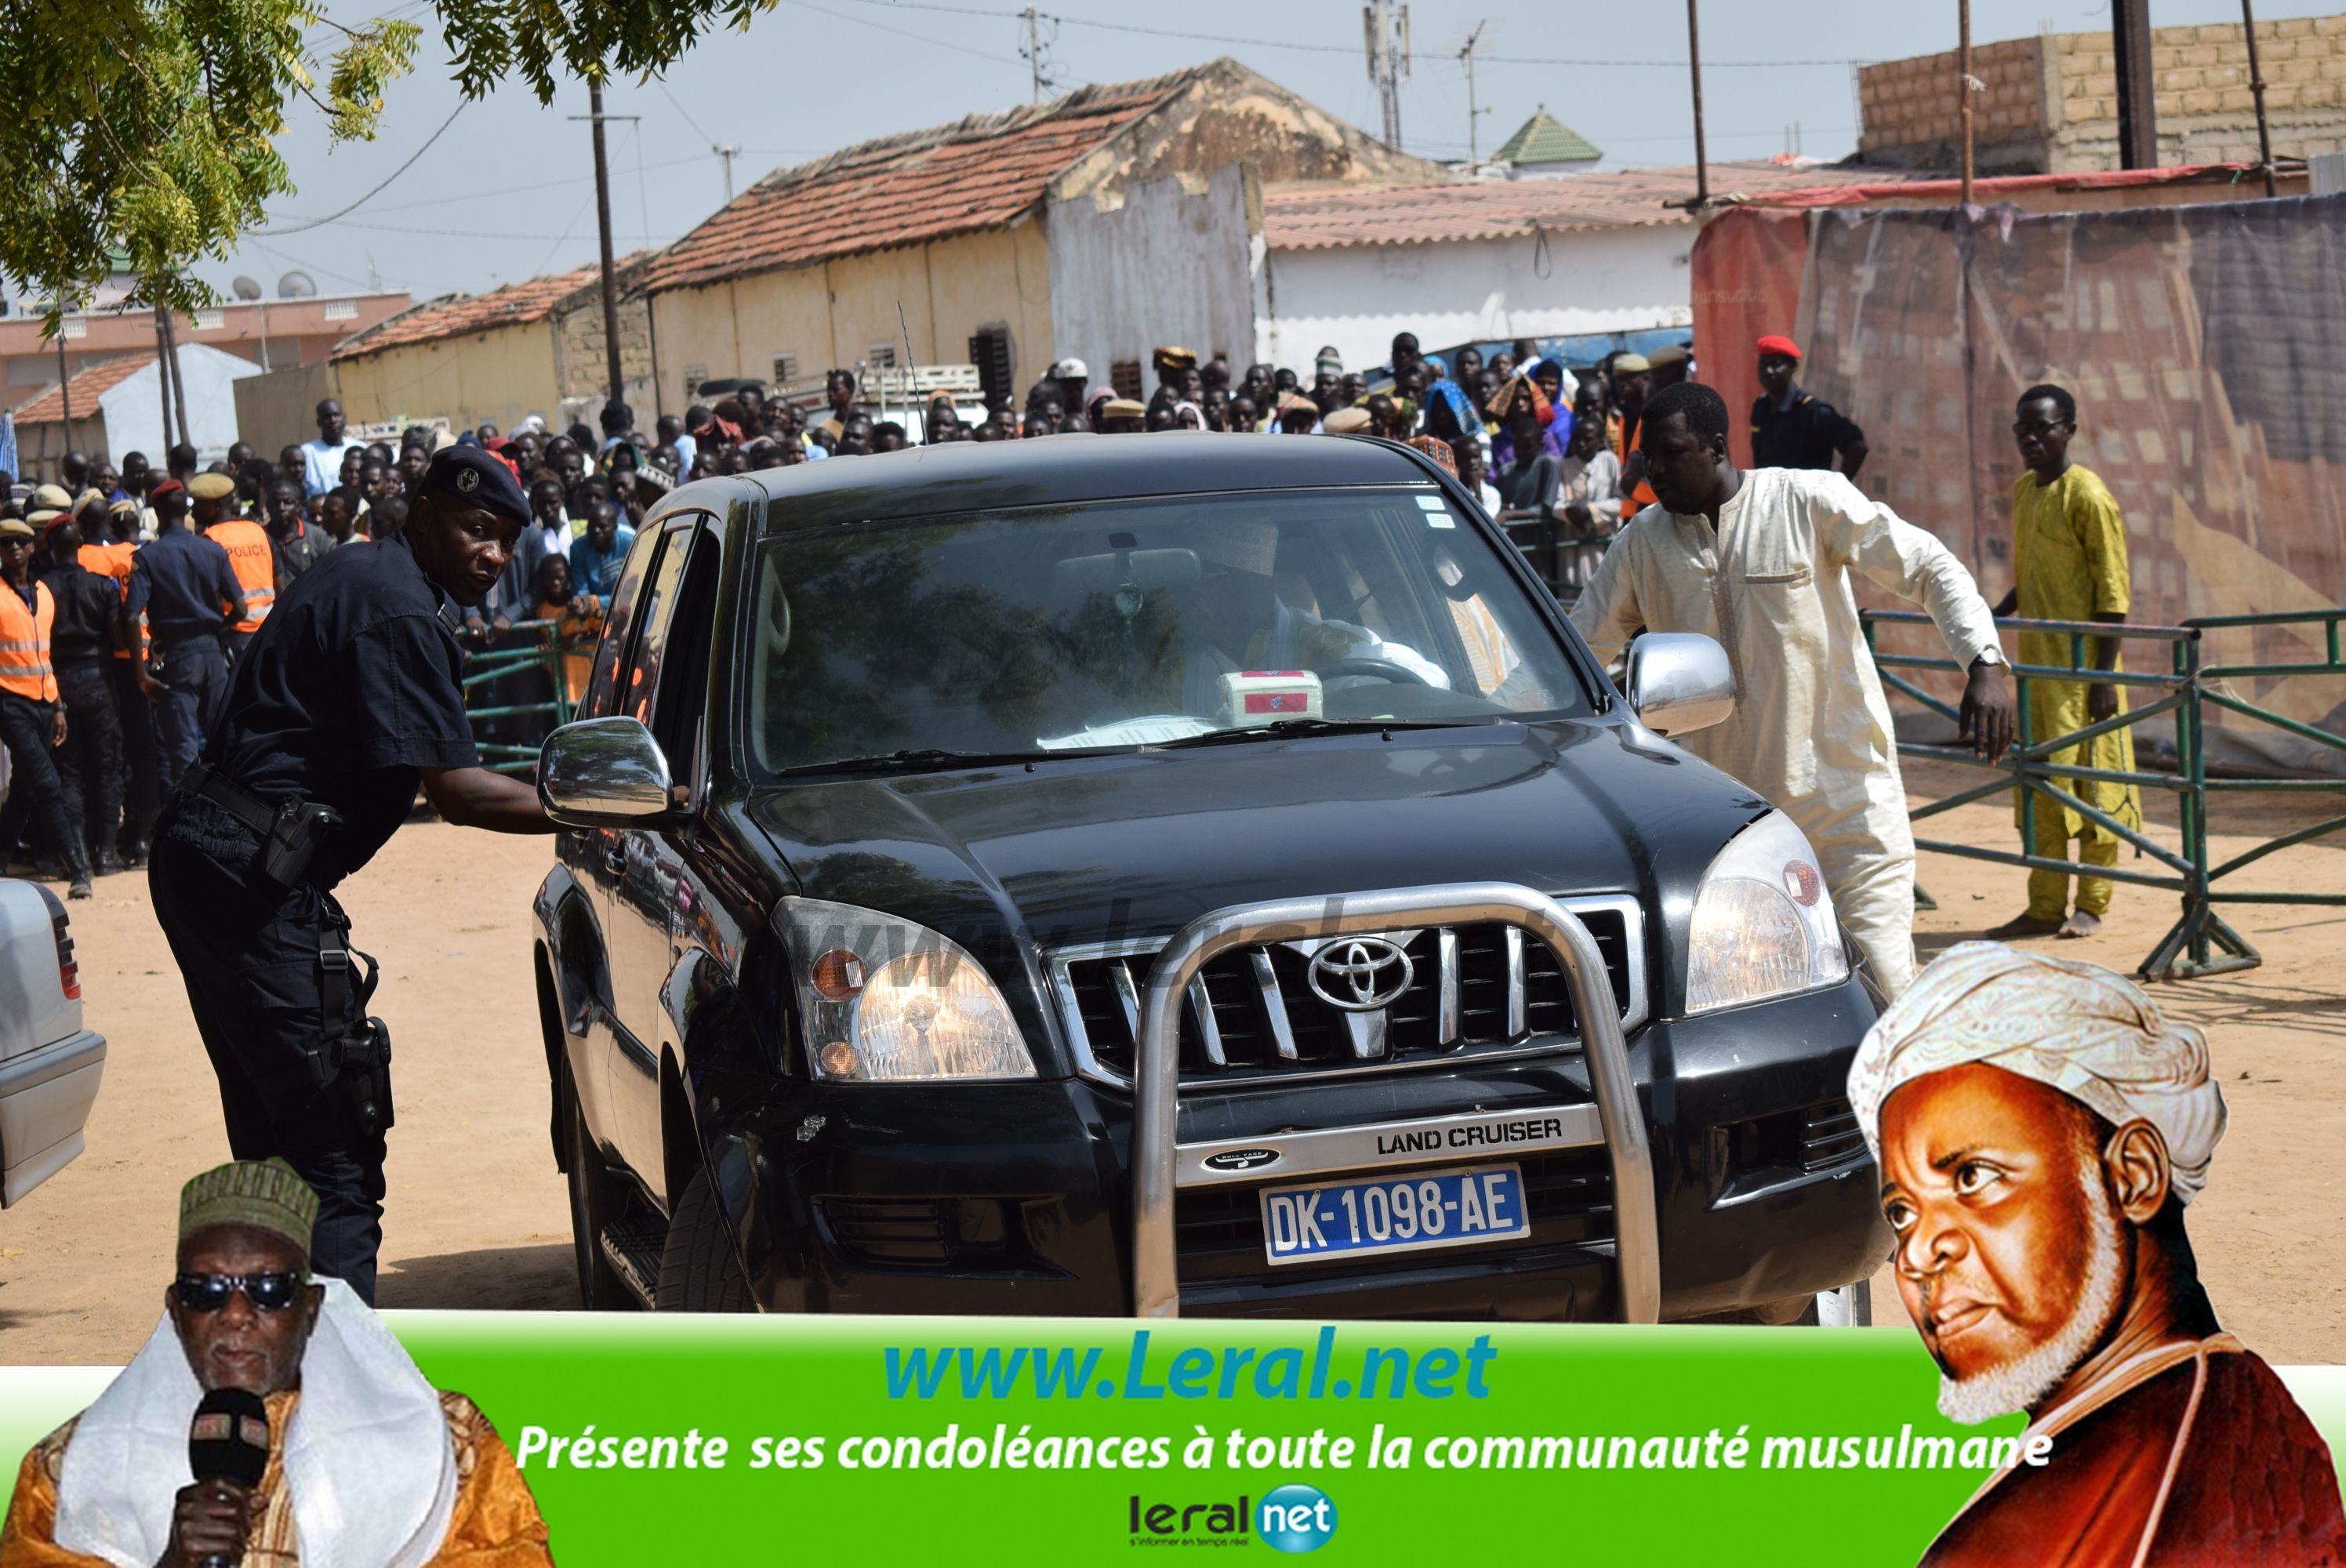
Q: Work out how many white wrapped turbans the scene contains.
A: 1